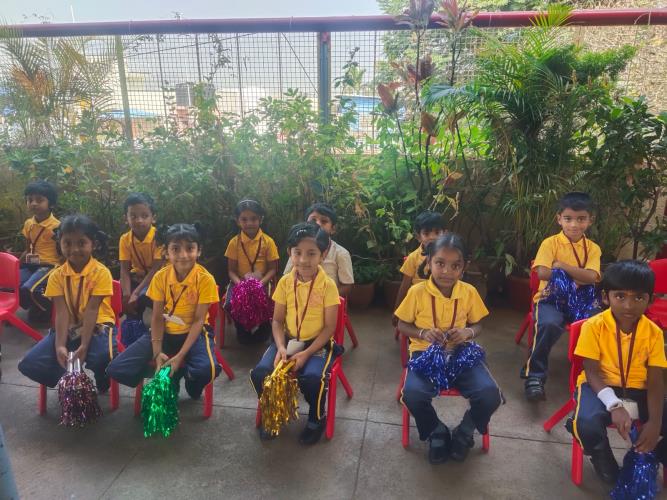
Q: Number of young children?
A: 11